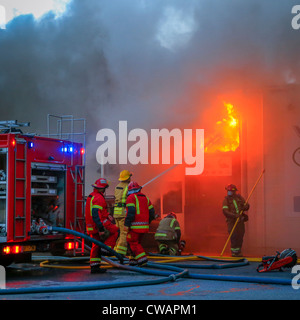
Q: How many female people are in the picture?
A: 0